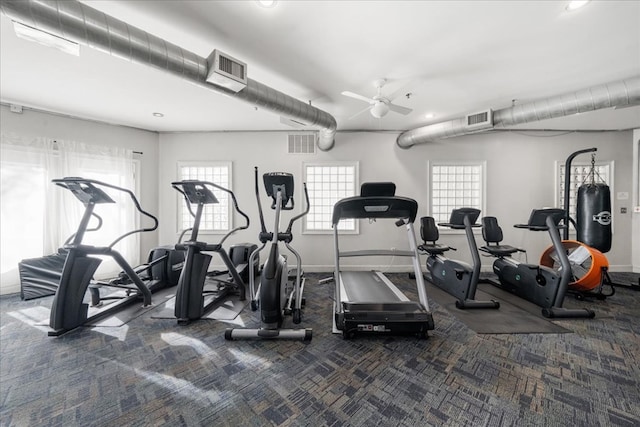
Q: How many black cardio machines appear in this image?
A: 6